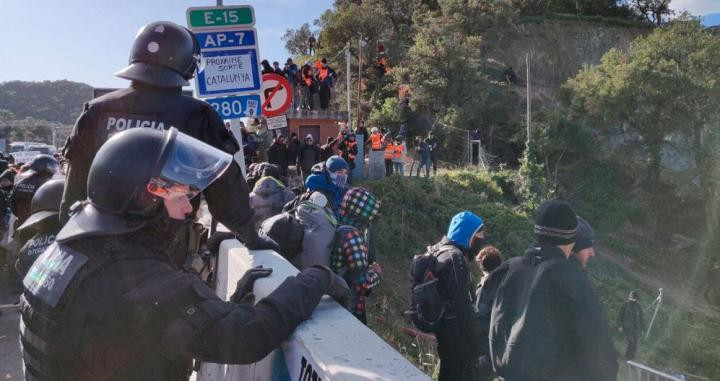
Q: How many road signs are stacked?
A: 4